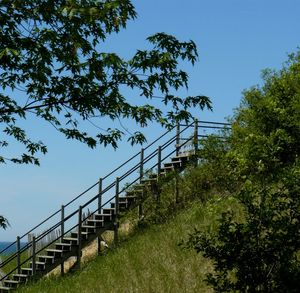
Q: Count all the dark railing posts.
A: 10